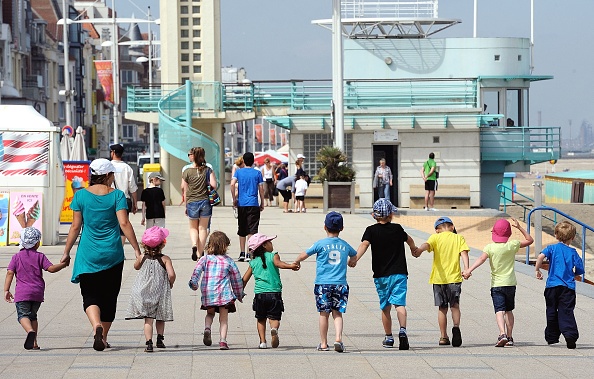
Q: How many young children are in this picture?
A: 9